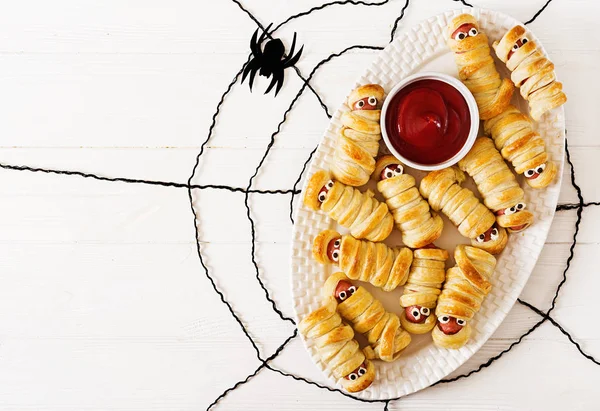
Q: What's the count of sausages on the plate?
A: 13